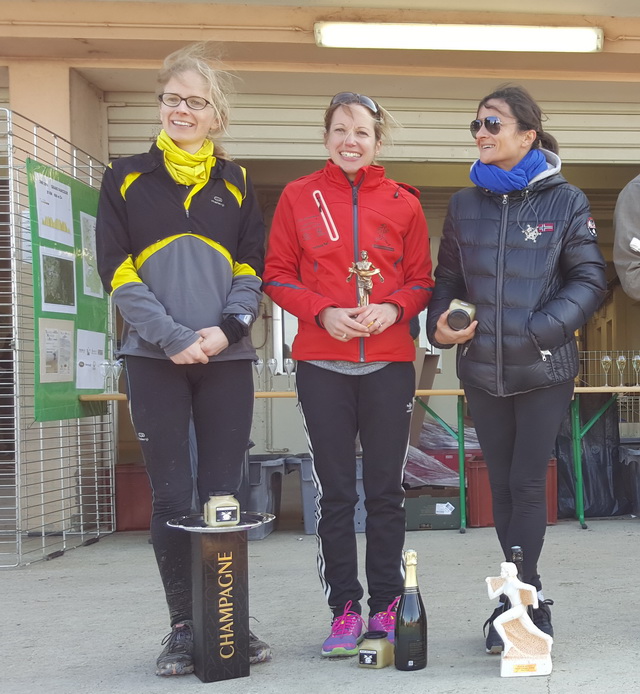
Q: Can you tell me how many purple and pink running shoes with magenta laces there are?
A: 2